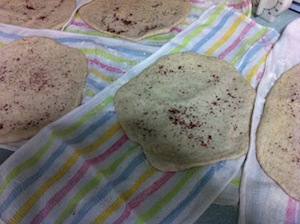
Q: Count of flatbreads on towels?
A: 5